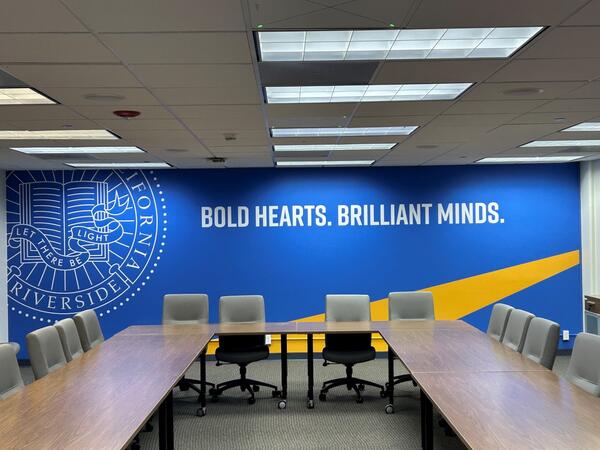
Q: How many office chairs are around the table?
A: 12